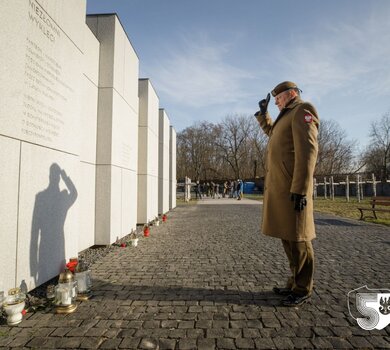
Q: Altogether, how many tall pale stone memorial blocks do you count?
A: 5